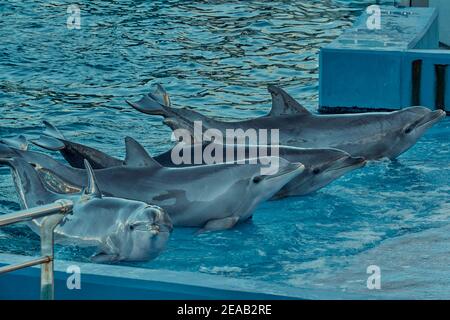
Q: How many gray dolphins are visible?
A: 4